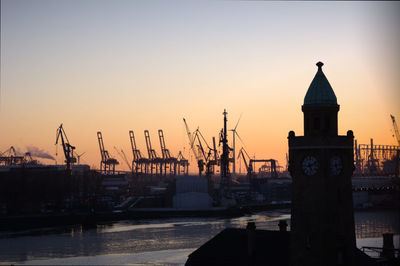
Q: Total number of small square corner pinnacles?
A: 2